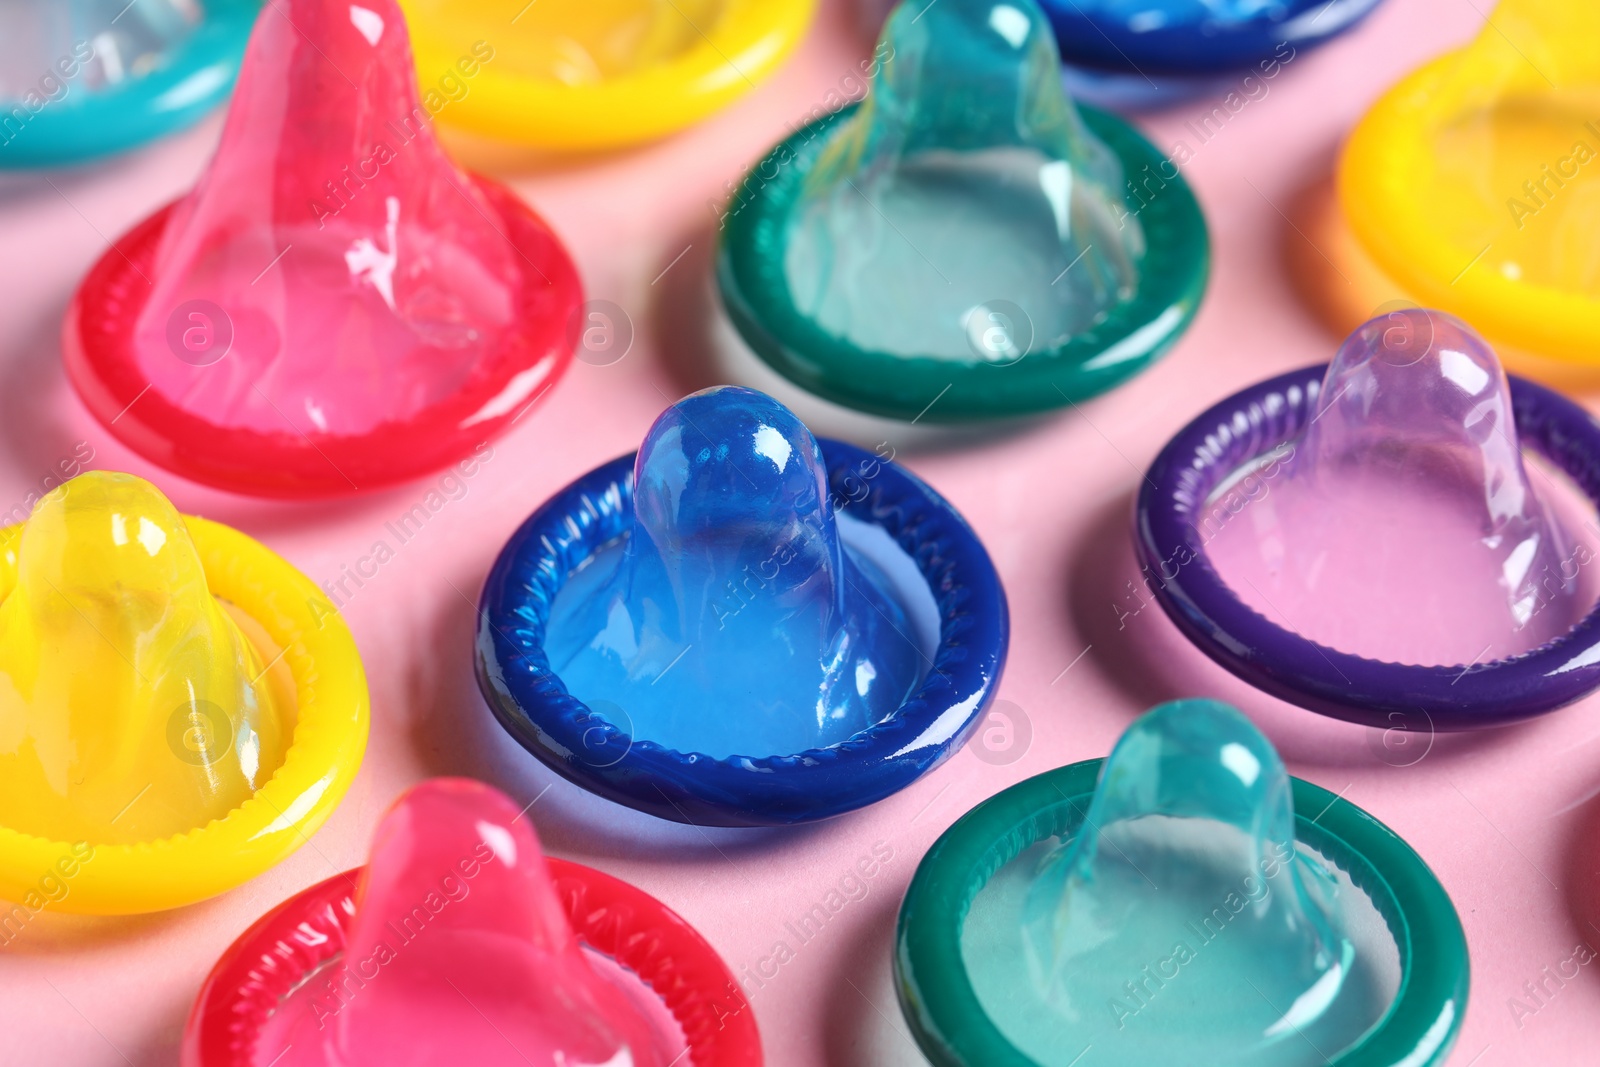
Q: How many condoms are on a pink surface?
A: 11